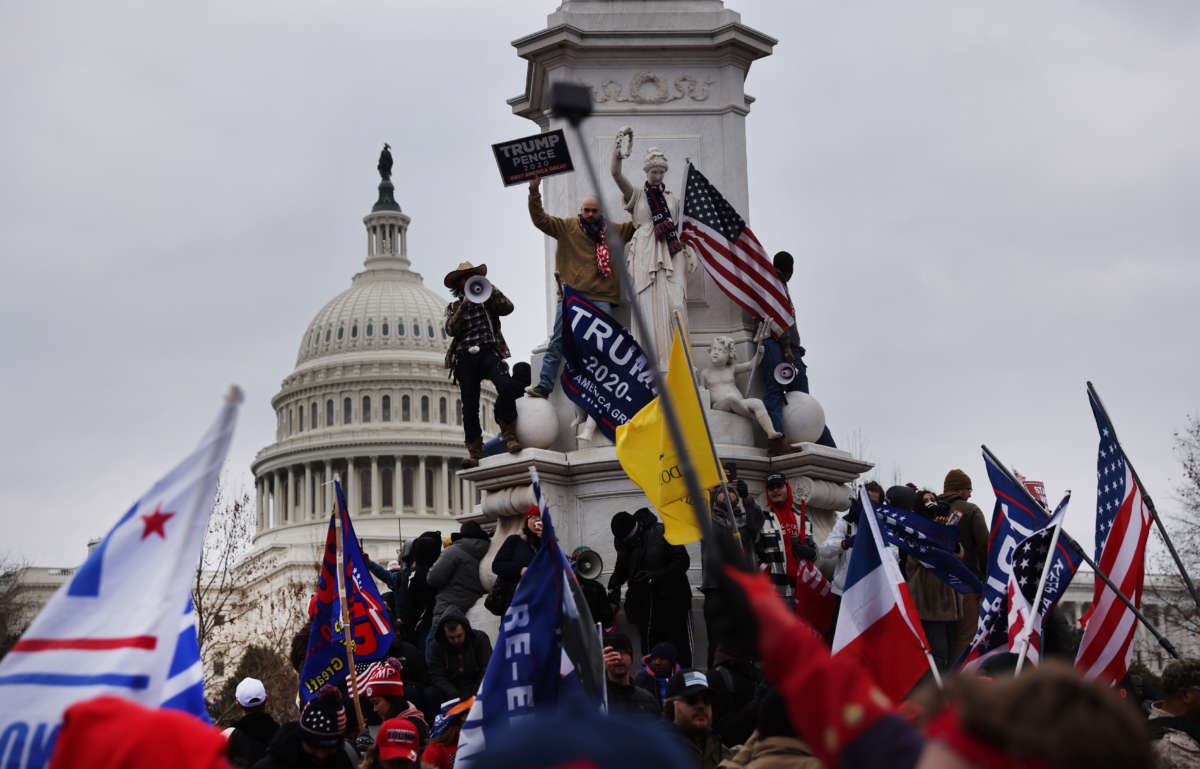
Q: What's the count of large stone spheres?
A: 2